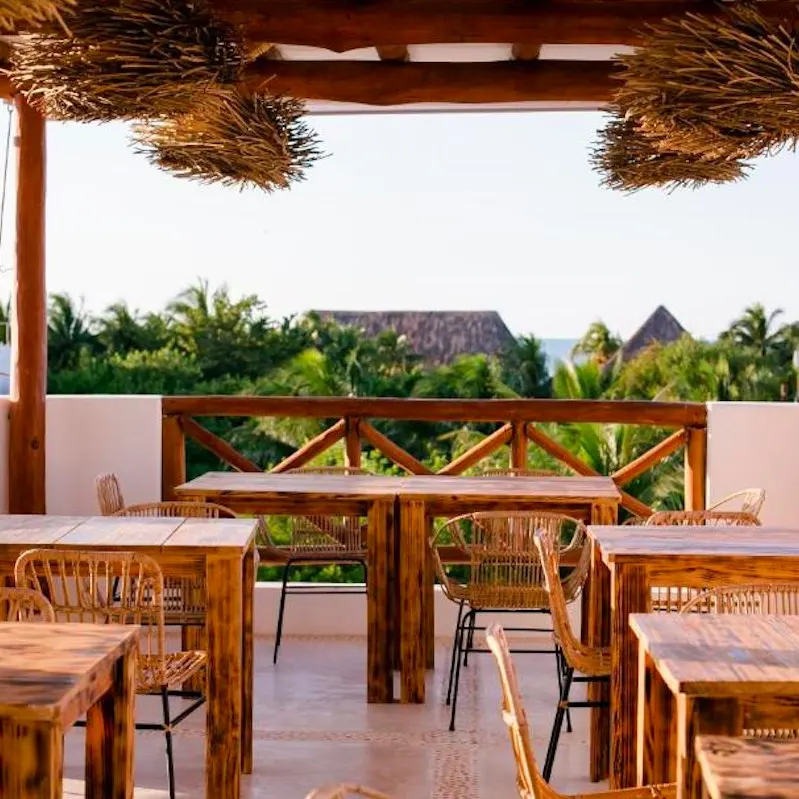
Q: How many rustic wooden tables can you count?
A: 7